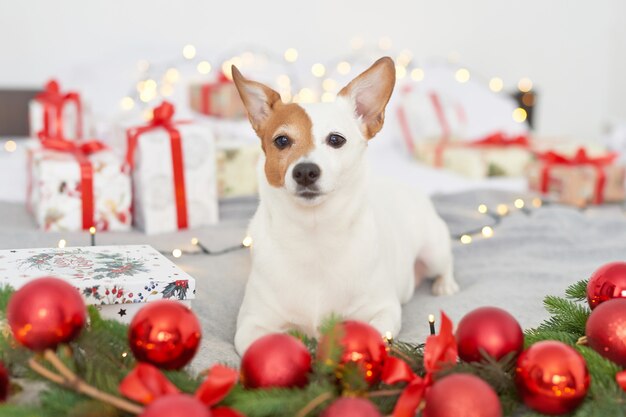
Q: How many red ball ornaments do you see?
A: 12